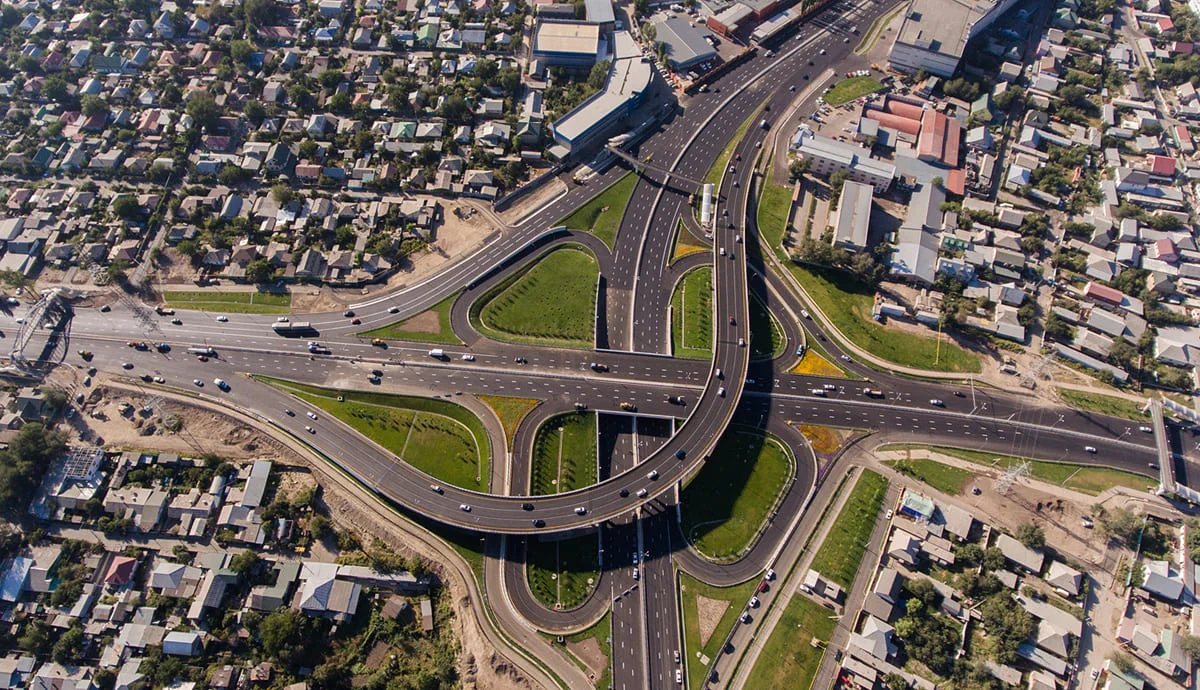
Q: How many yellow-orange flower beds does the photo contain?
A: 4